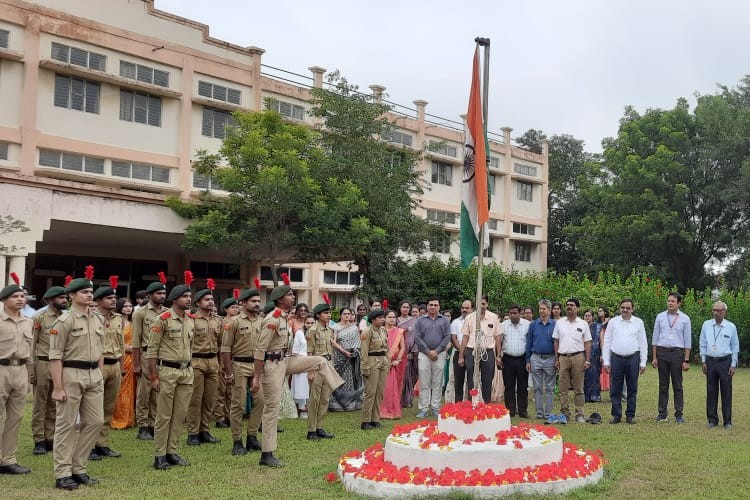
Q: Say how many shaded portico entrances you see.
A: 1